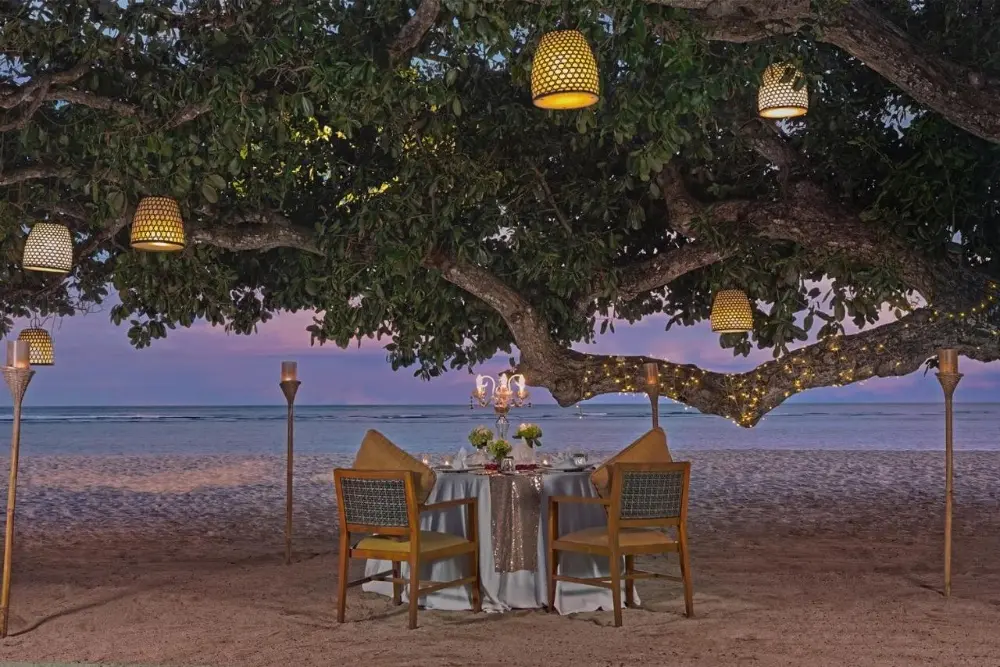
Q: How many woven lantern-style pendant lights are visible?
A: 6